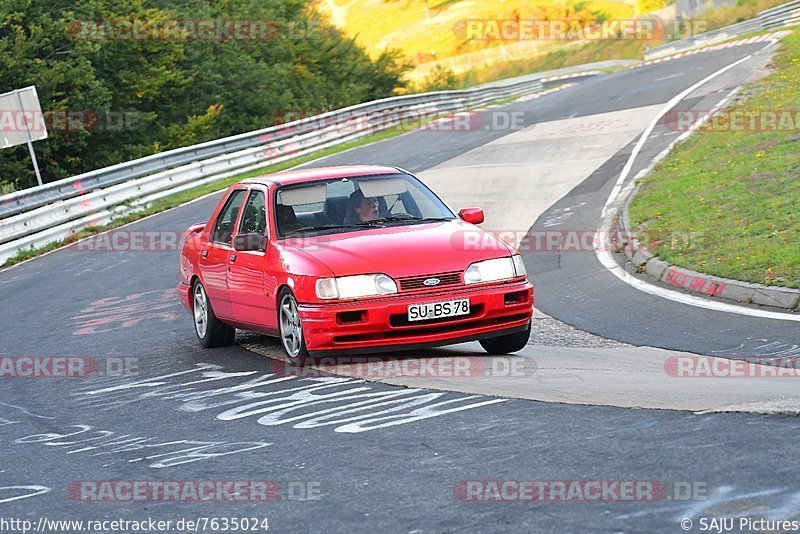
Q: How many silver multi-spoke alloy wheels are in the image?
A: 2